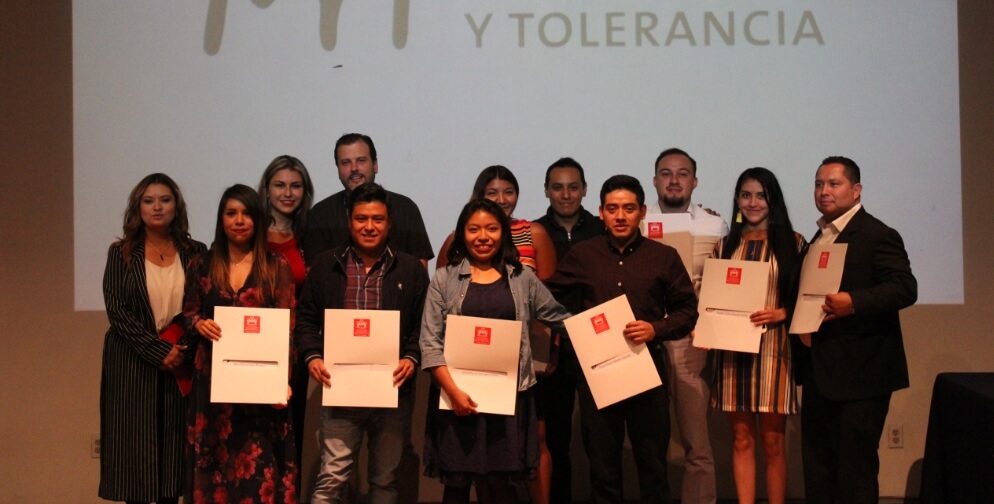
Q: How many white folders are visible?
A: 7